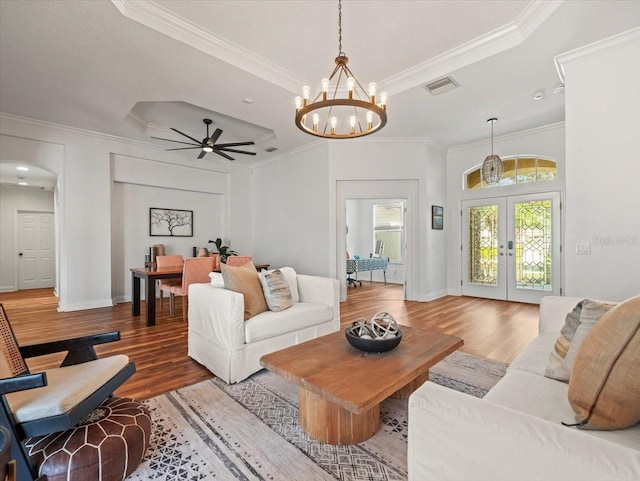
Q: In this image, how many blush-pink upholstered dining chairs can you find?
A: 3